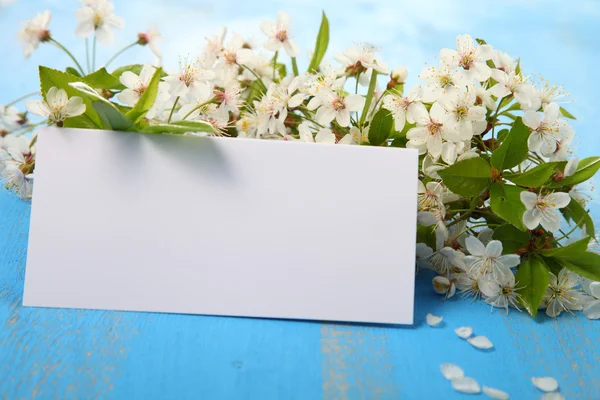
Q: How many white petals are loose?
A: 8